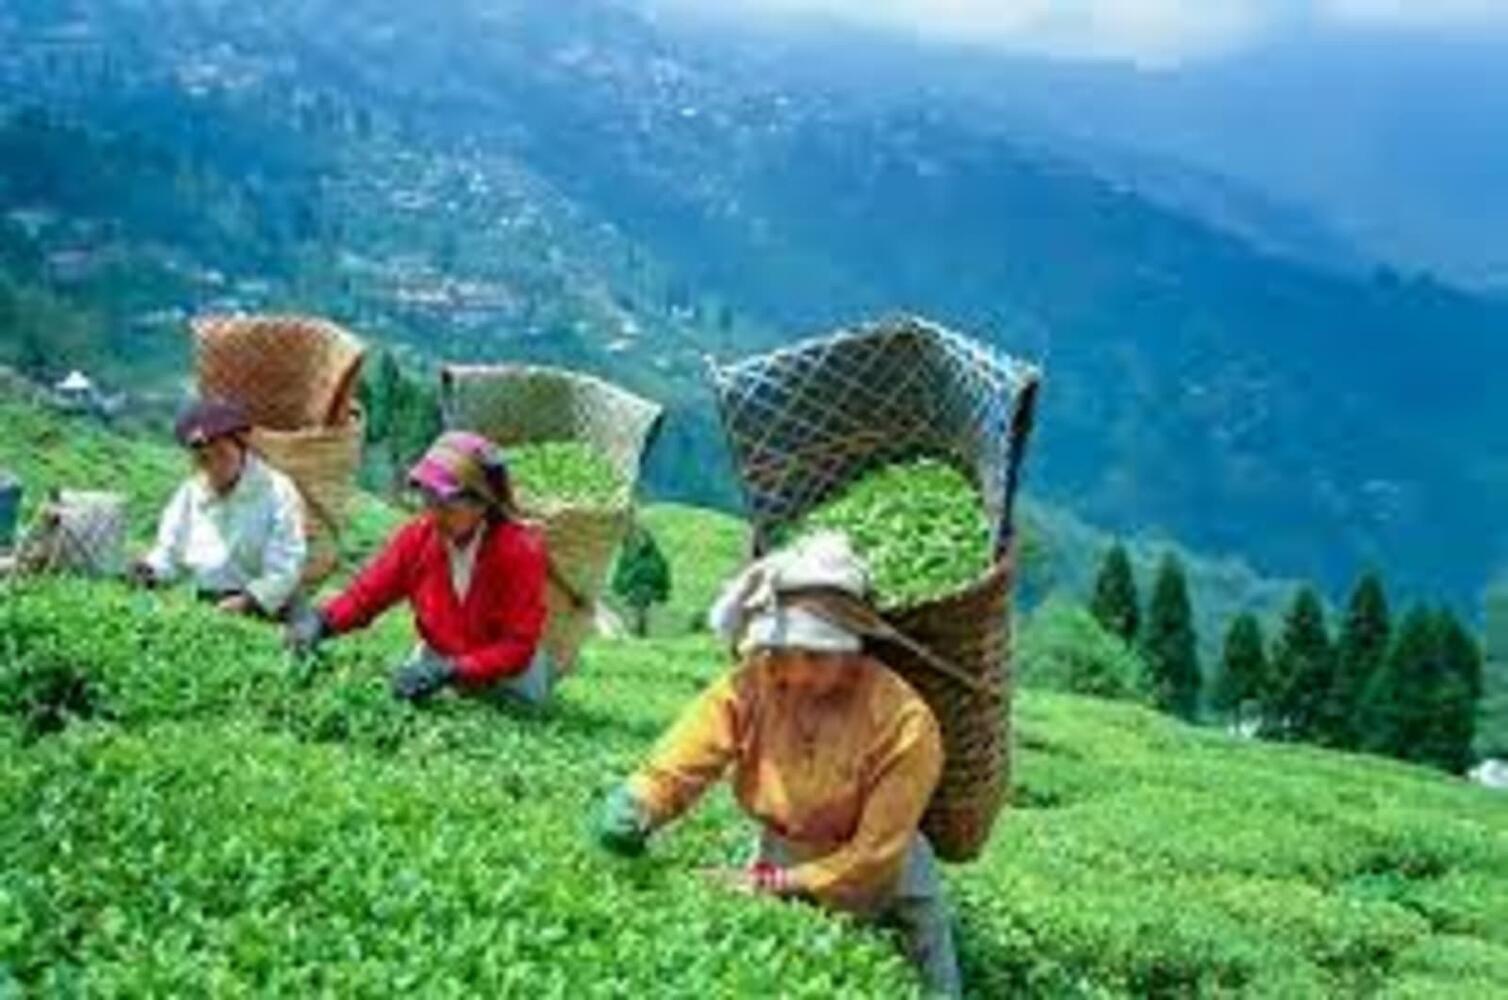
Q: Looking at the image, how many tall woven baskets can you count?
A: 3